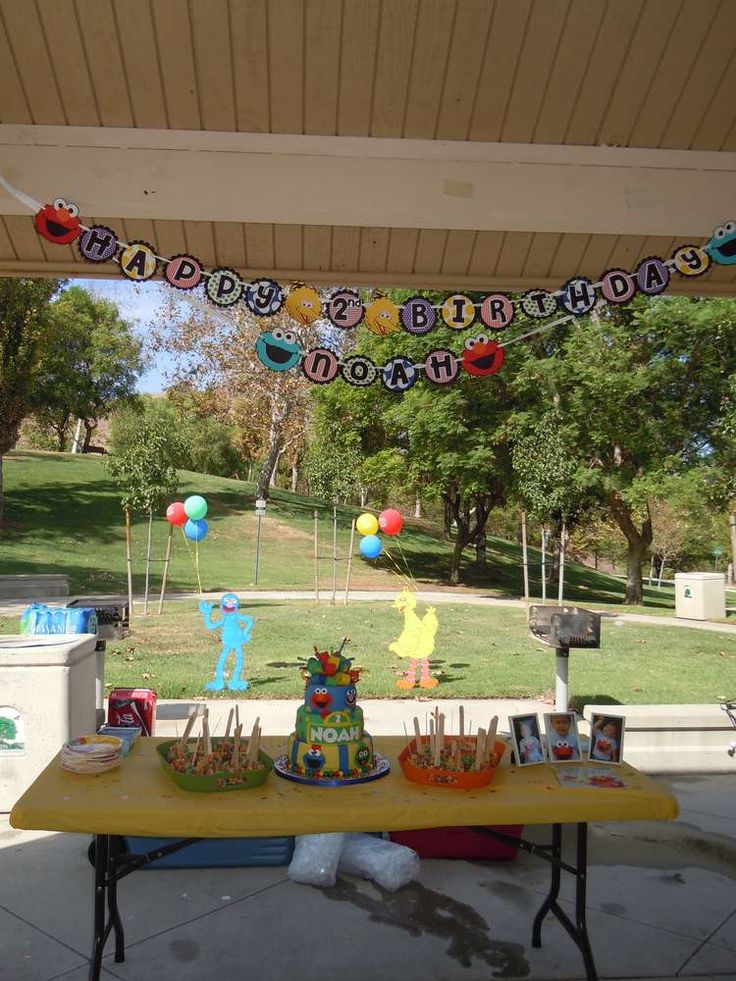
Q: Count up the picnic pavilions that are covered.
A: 1